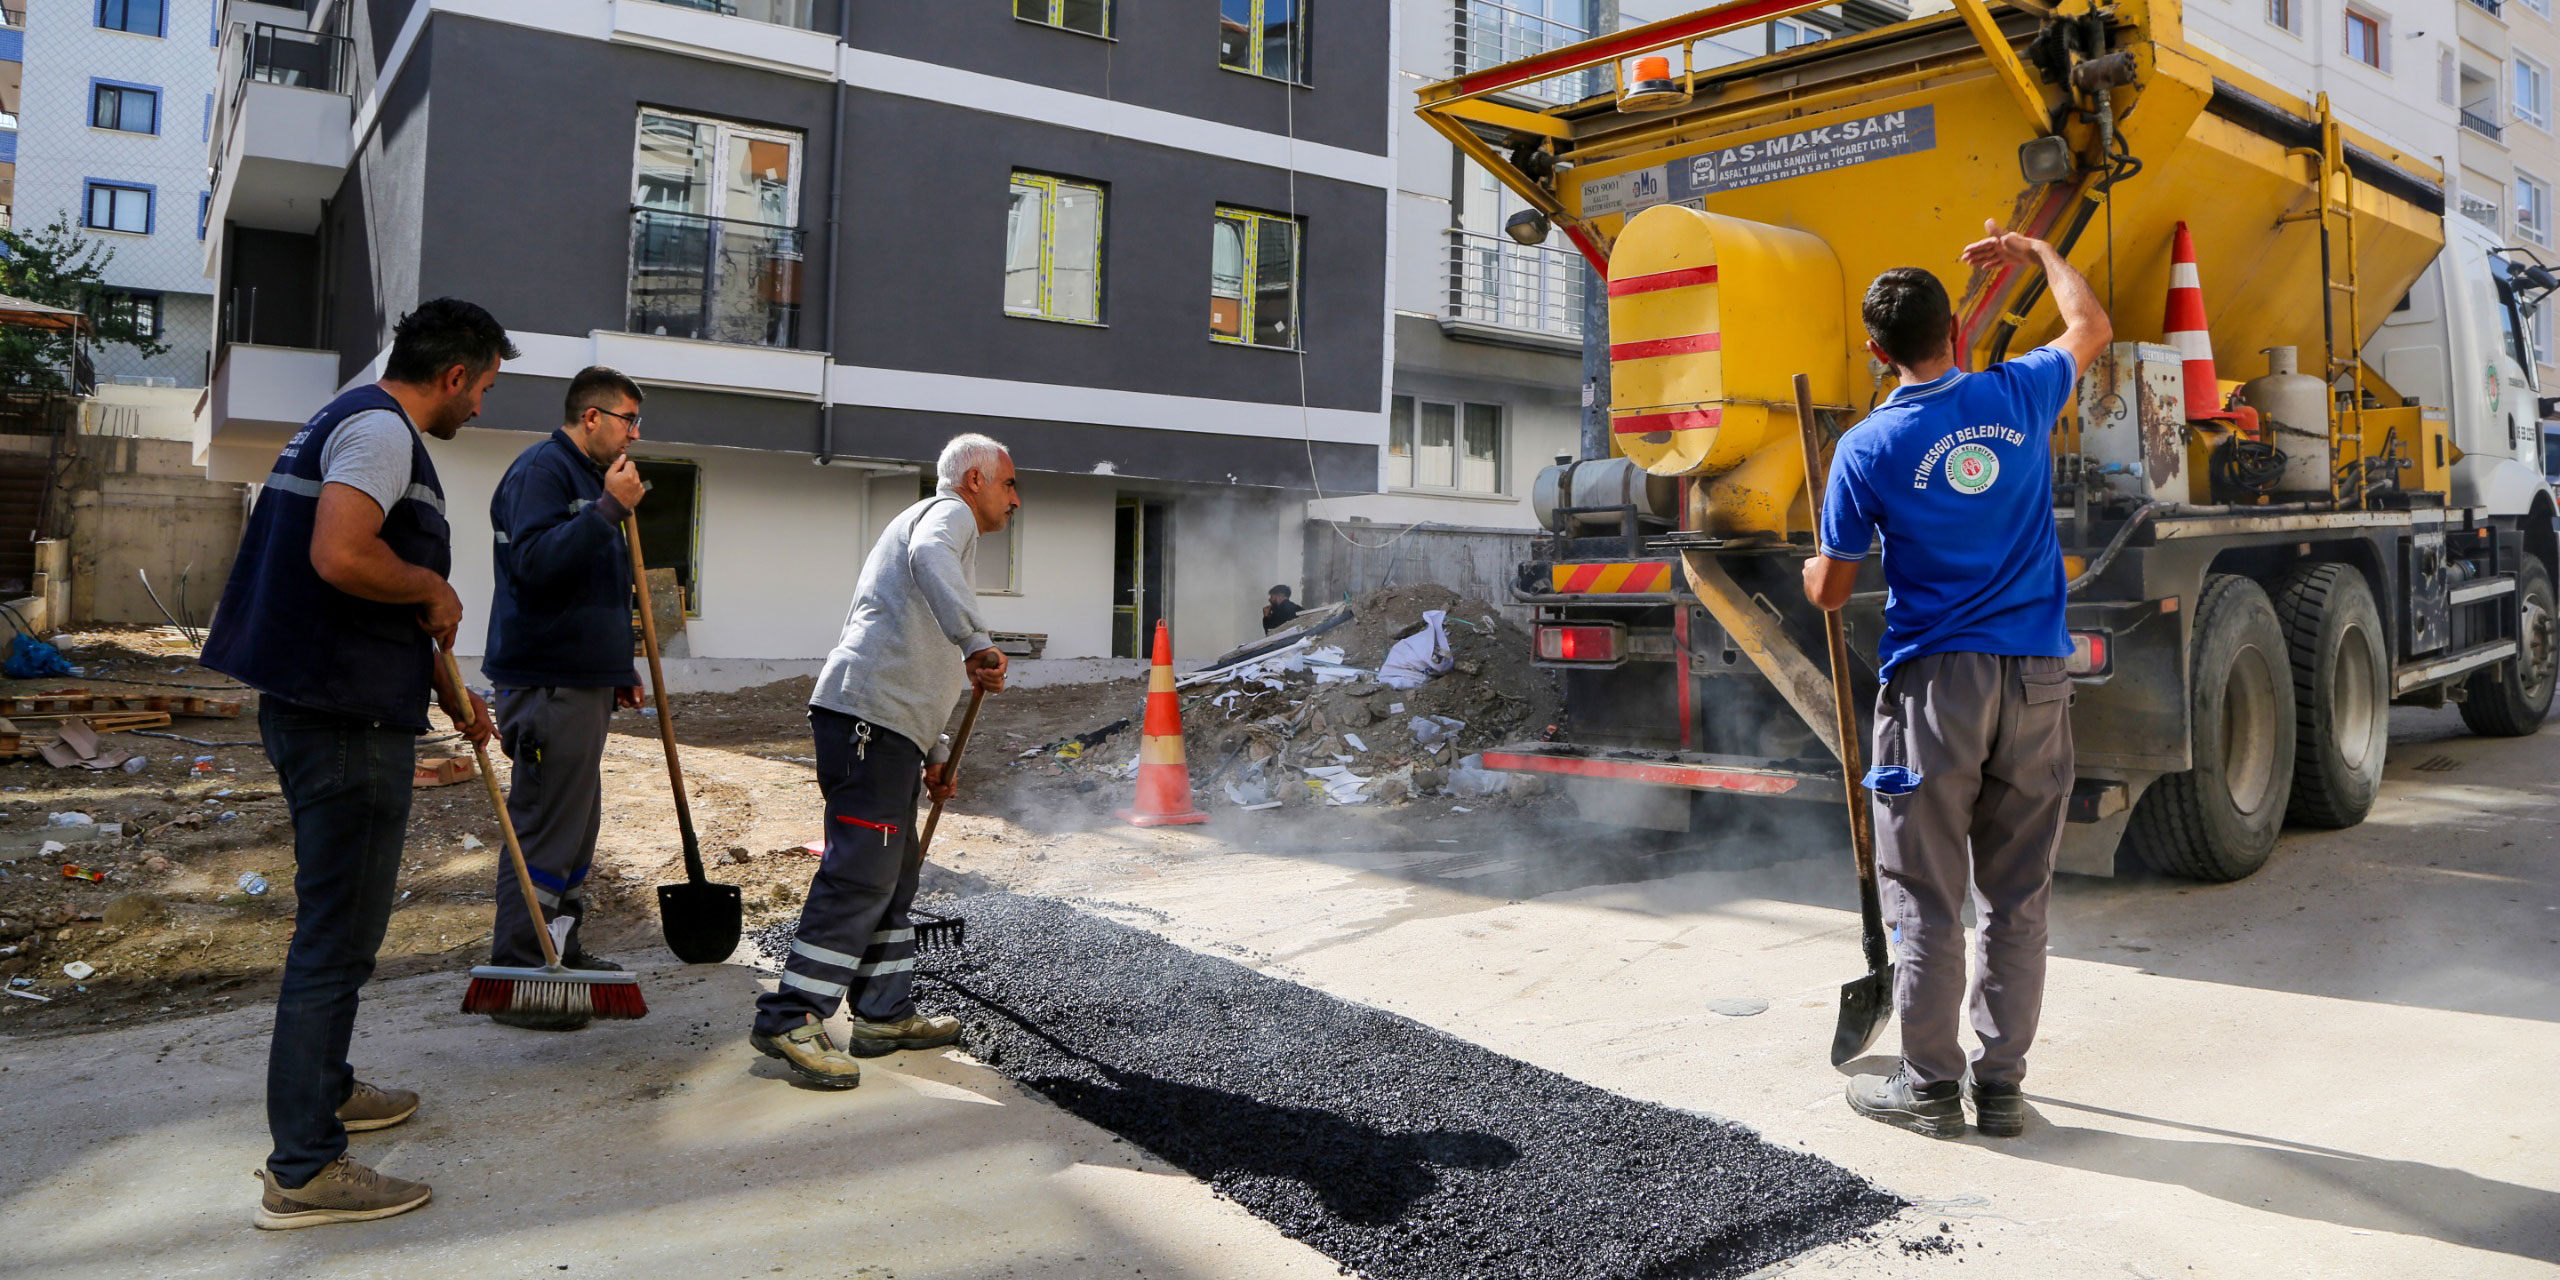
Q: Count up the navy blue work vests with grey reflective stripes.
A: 1